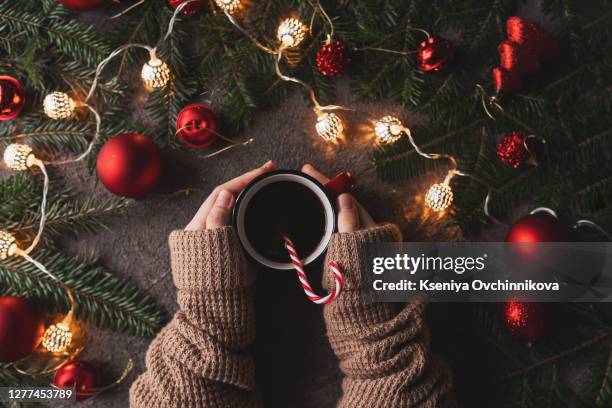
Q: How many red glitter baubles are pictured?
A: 3